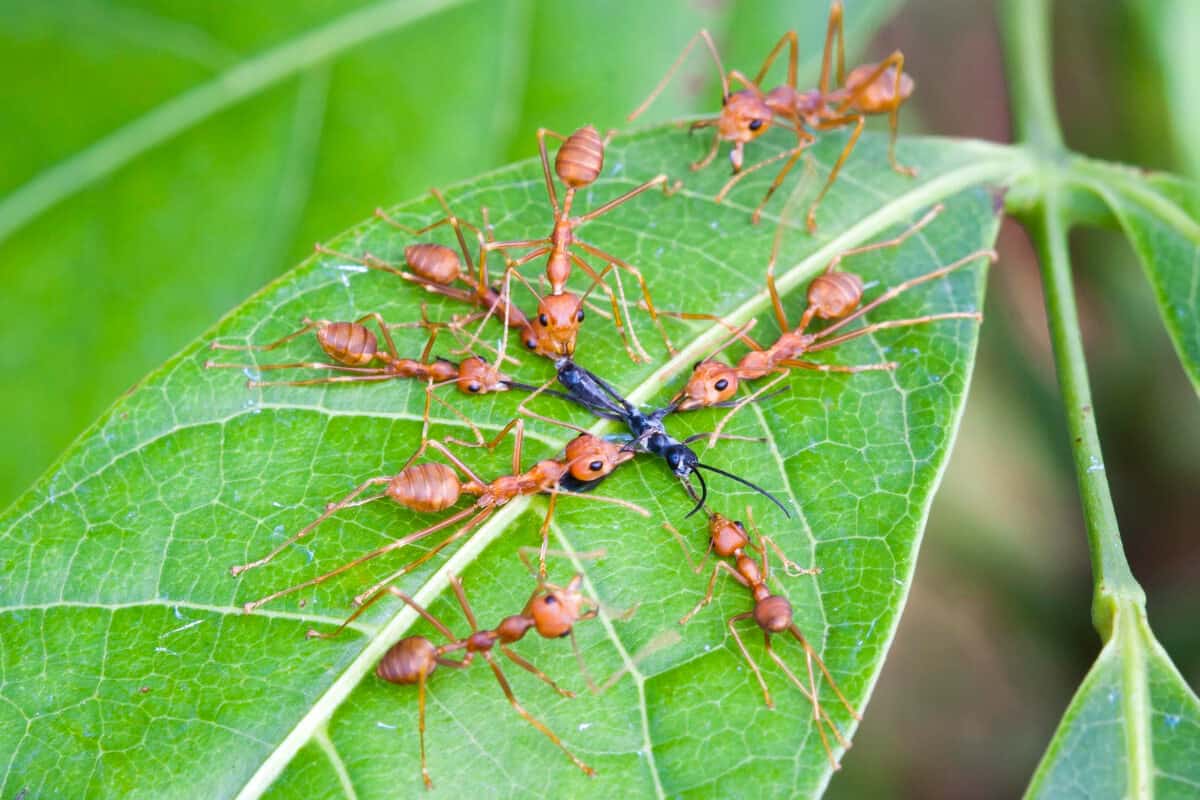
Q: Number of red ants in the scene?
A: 8